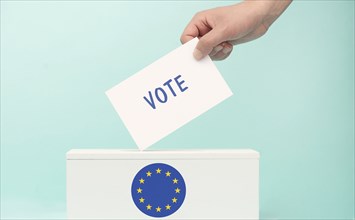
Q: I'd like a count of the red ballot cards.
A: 0